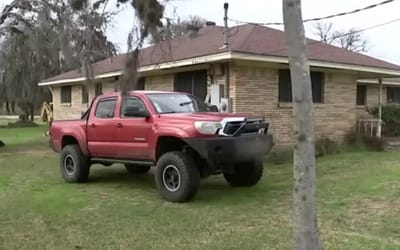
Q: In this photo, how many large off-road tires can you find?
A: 4